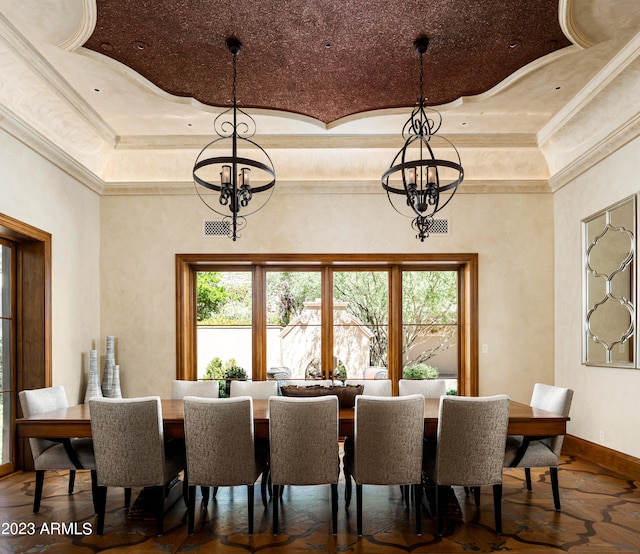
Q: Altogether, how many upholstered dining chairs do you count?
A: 12